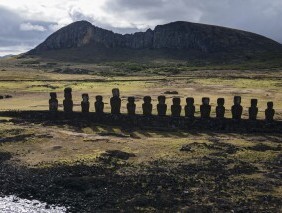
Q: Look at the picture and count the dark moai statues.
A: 15